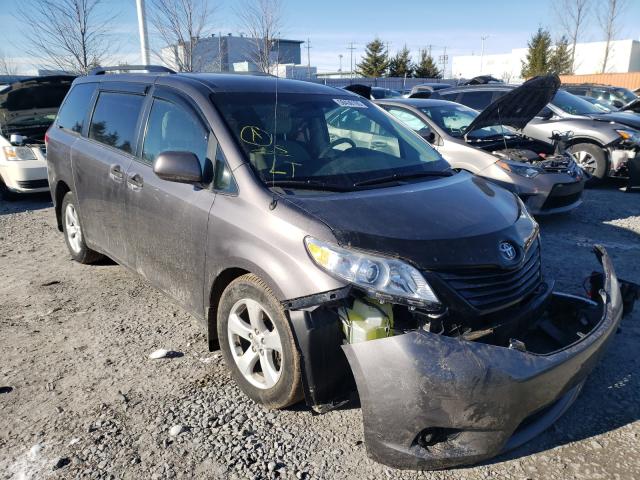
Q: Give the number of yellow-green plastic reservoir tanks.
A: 1